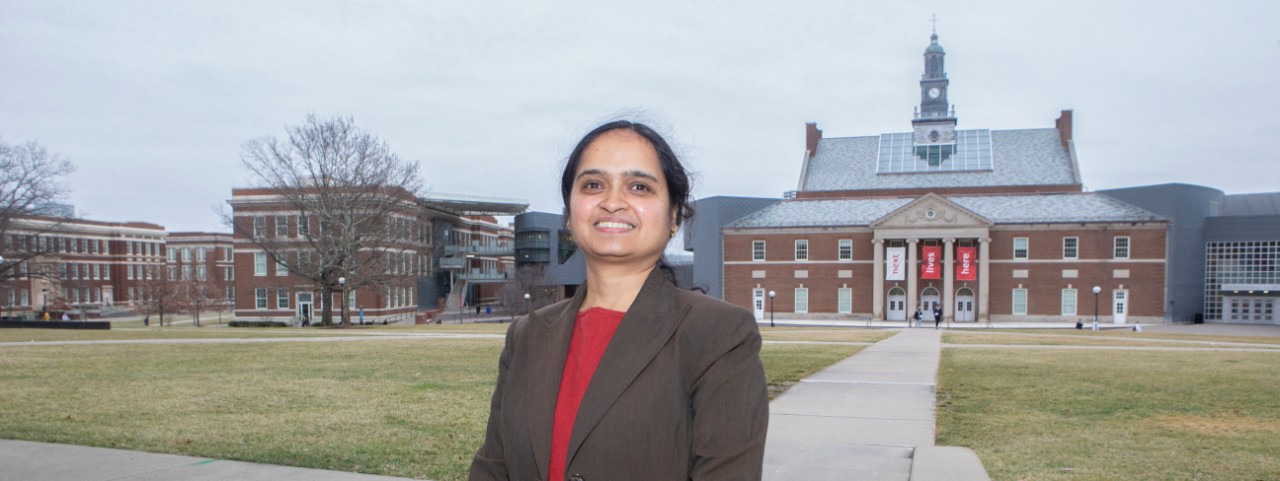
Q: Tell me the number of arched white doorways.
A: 3